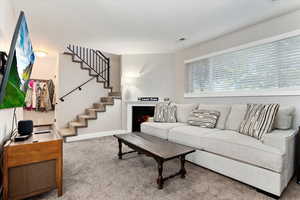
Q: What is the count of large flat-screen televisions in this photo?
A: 1